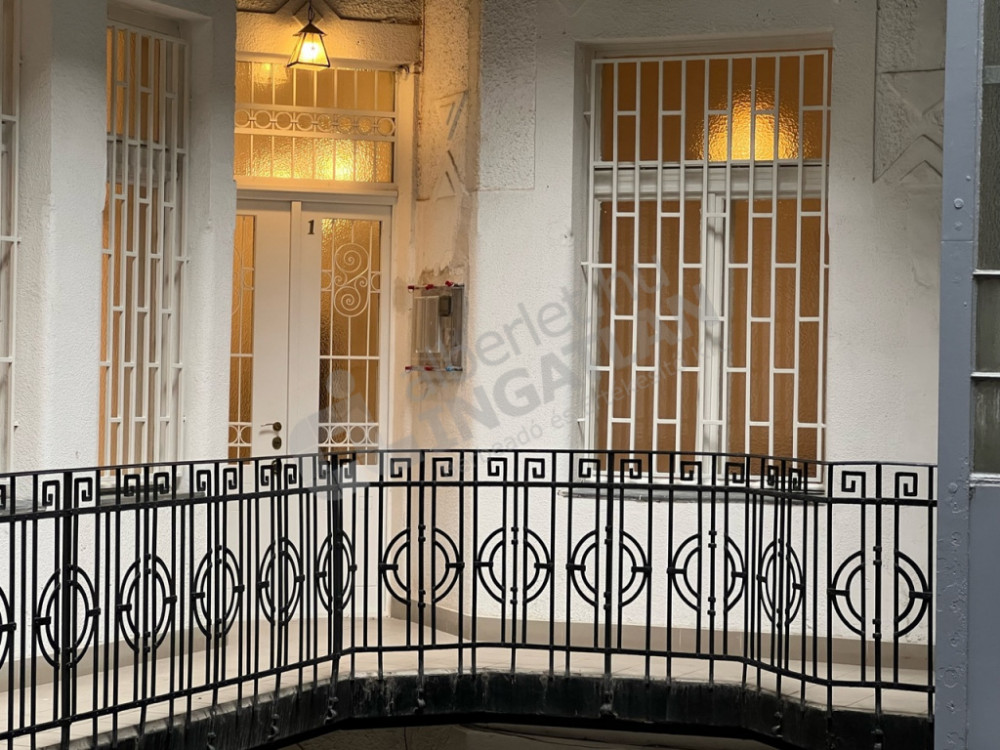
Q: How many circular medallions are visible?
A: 12